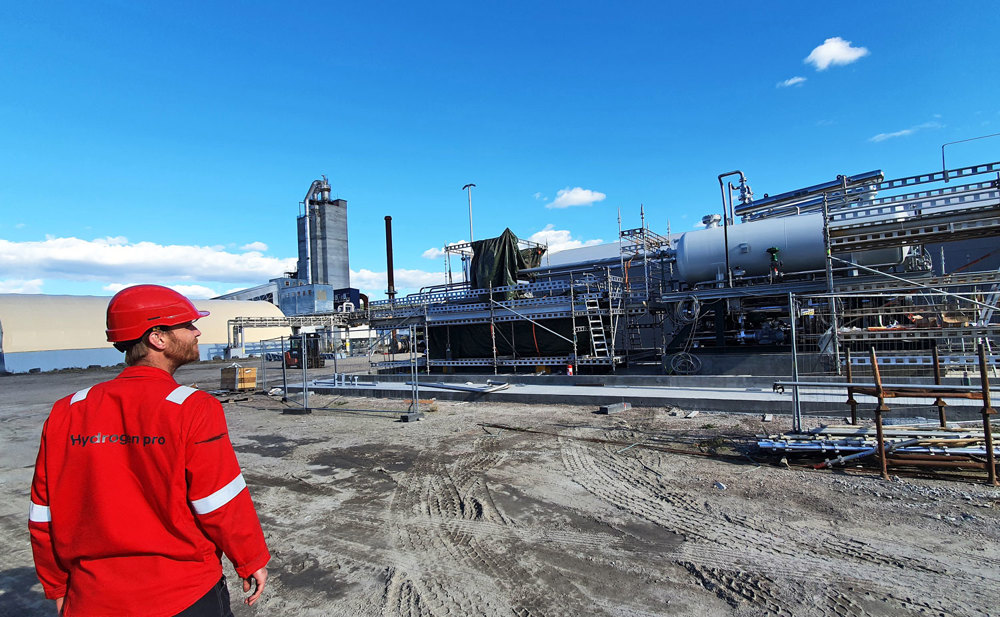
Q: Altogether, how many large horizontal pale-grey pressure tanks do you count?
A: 1